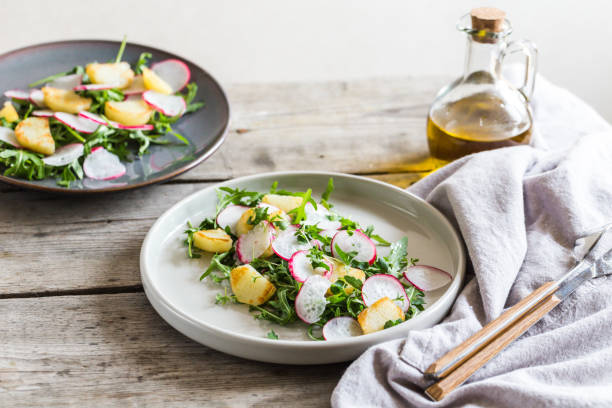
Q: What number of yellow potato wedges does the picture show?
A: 12